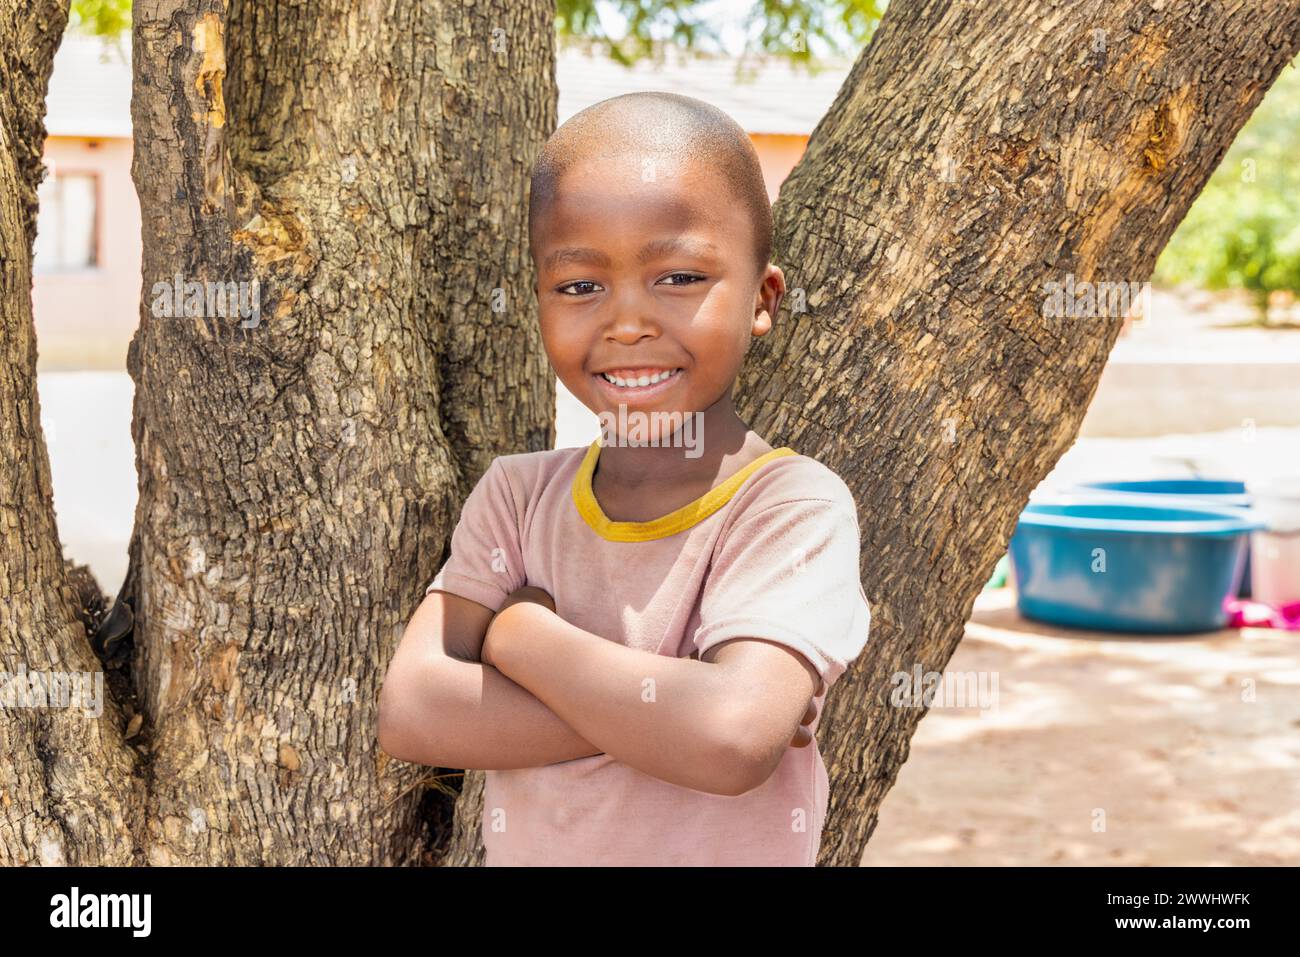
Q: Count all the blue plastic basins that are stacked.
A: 2